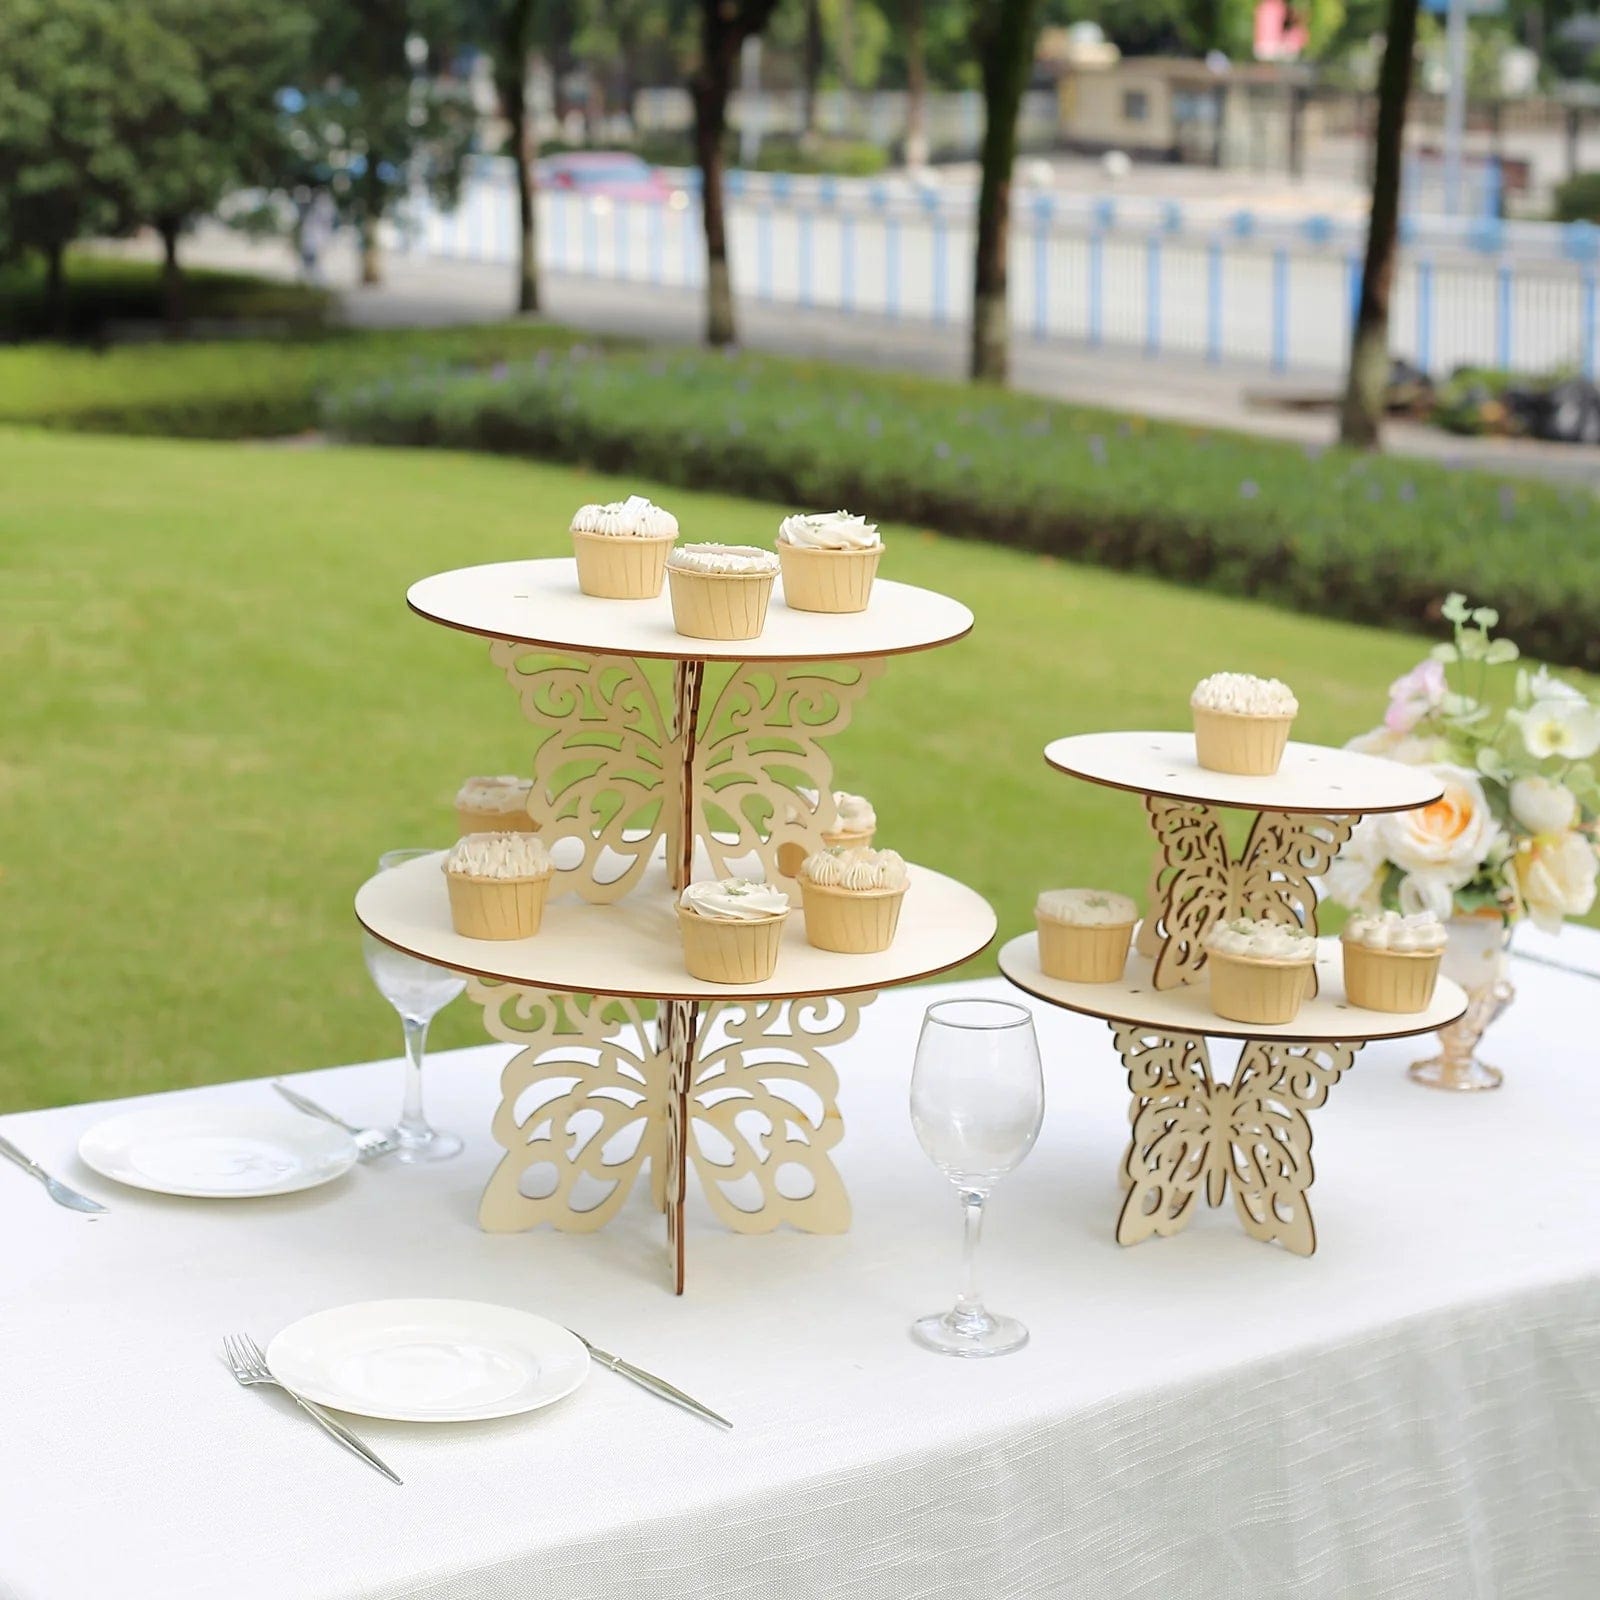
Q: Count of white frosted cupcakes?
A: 12